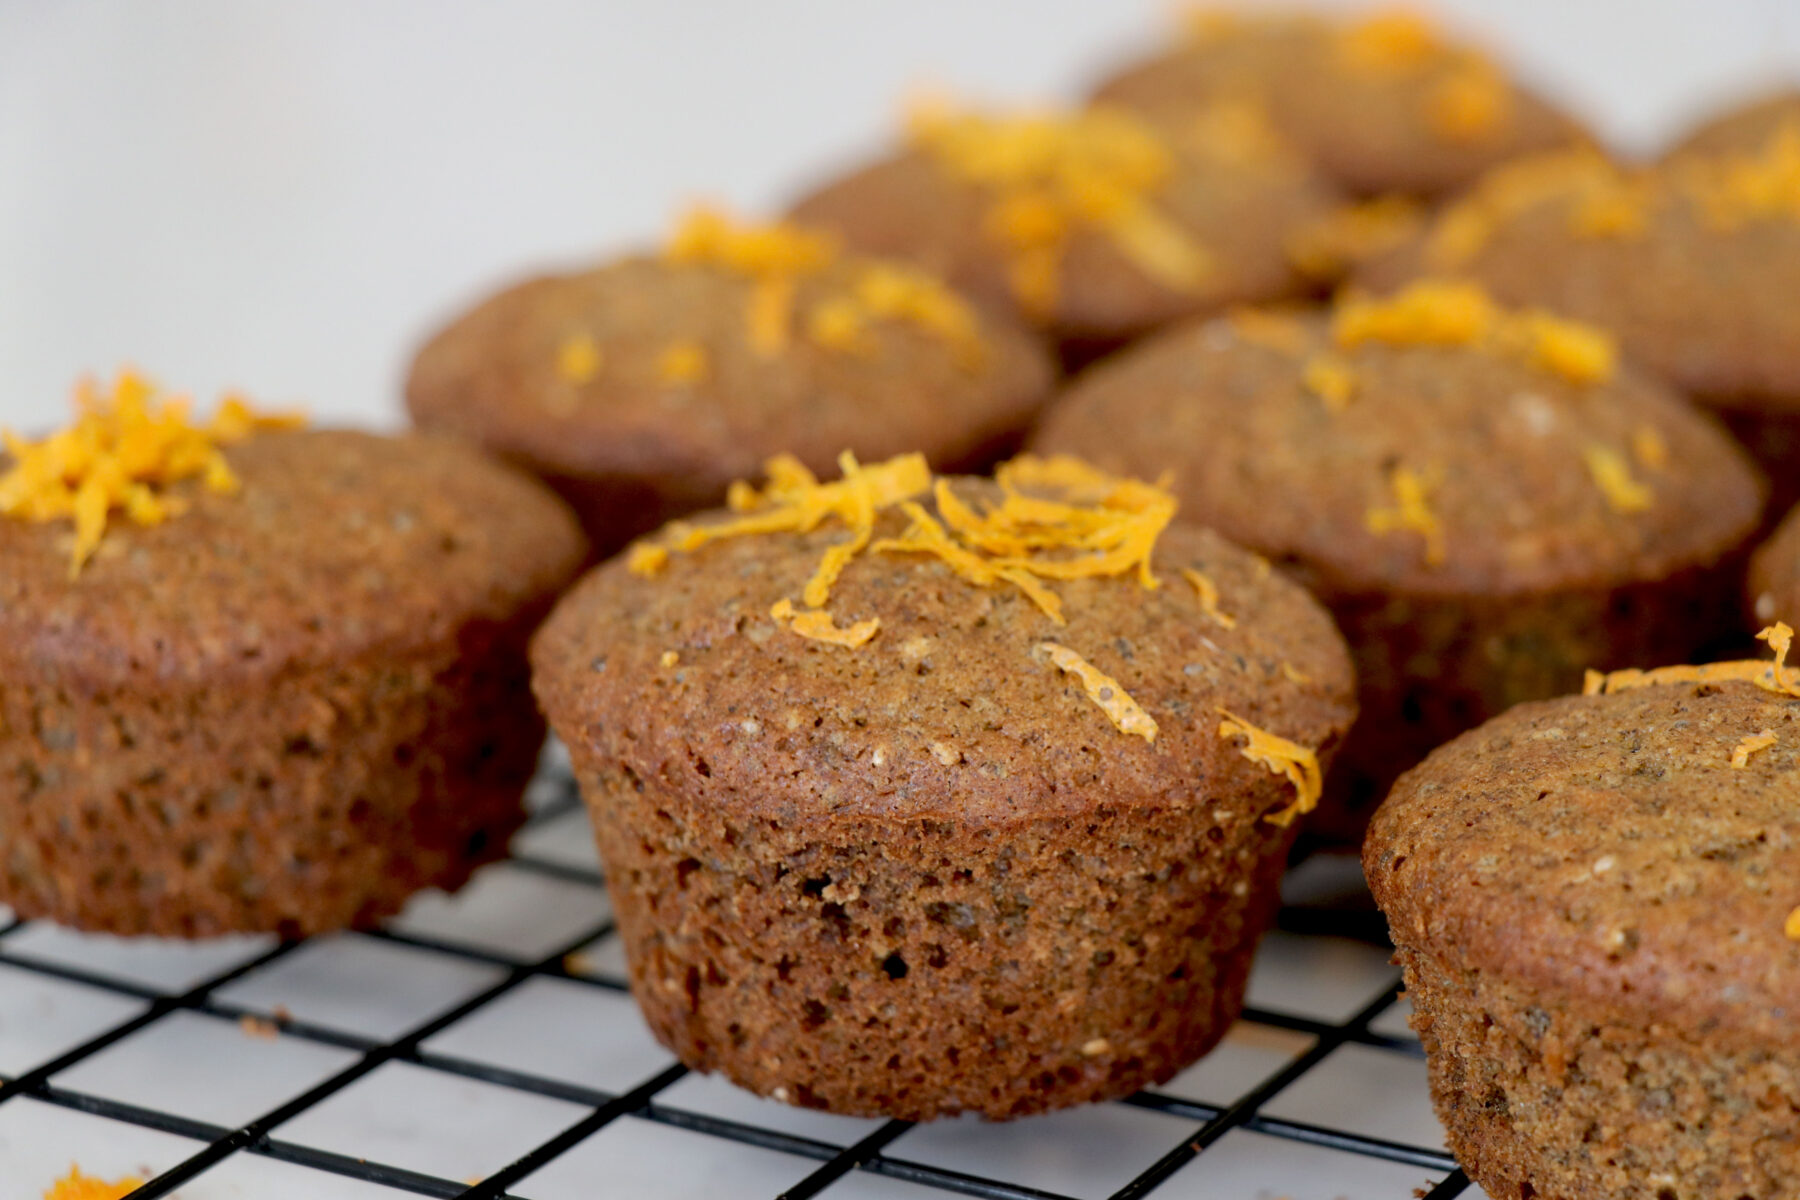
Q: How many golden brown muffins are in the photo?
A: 10